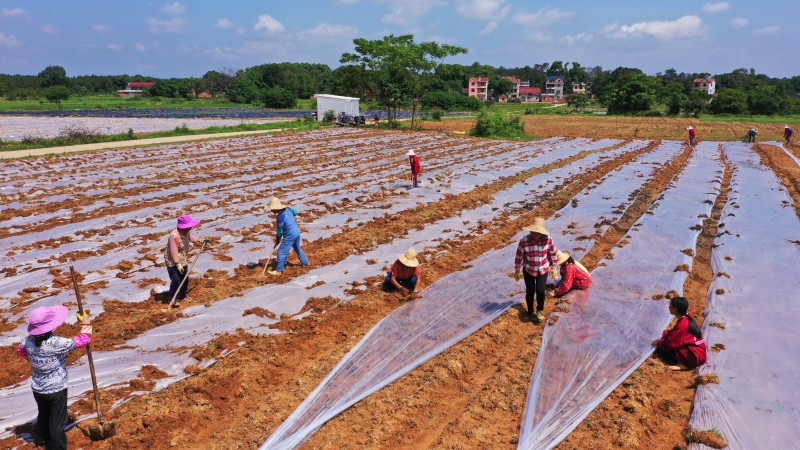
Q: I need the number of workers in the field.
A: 11